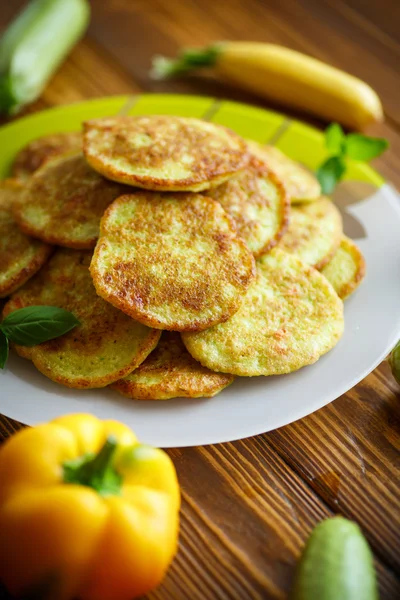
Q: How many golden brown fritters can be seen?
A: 12